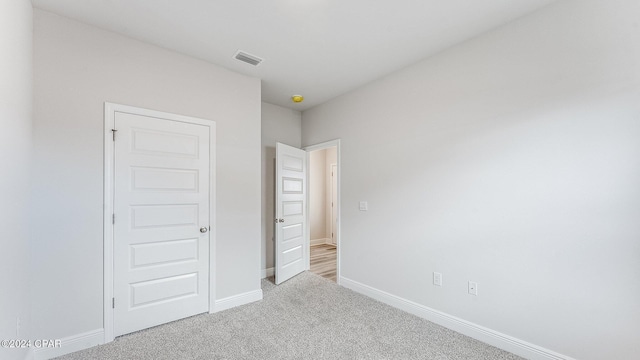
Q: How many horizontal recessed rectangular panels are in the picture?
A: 10